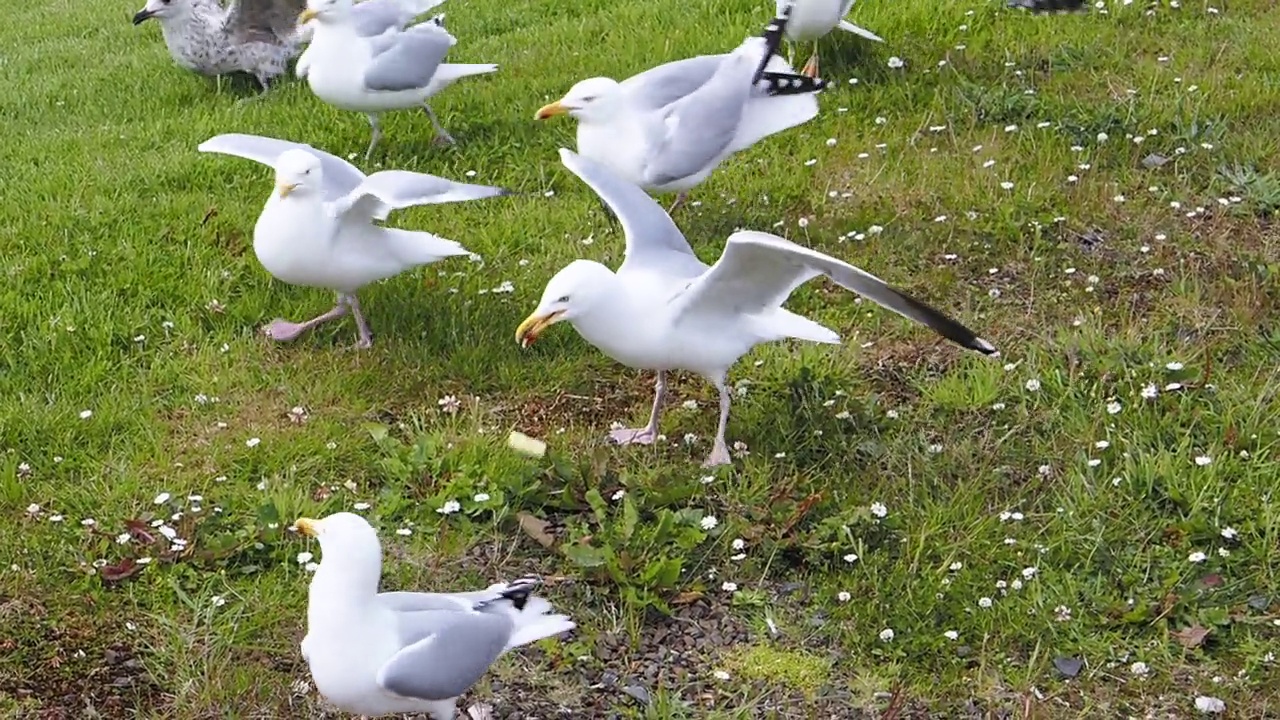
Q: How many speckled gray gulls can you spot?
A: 1